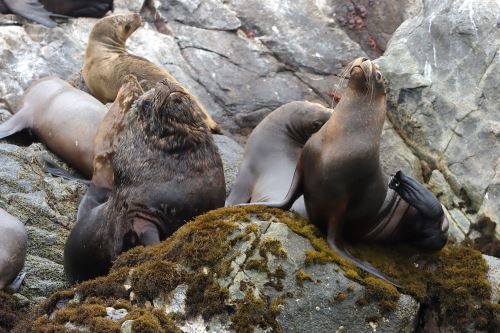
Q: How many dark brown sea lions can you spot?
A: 2